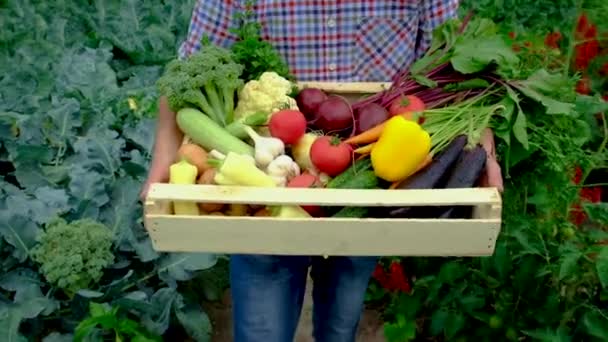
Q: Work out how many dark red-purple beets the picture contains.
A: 3